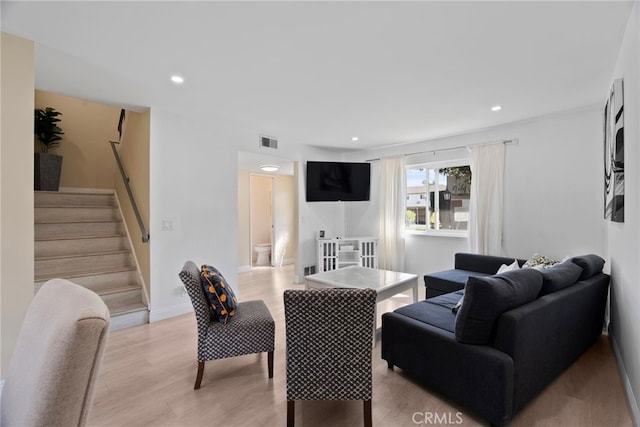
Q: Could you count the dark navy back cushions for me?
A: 3